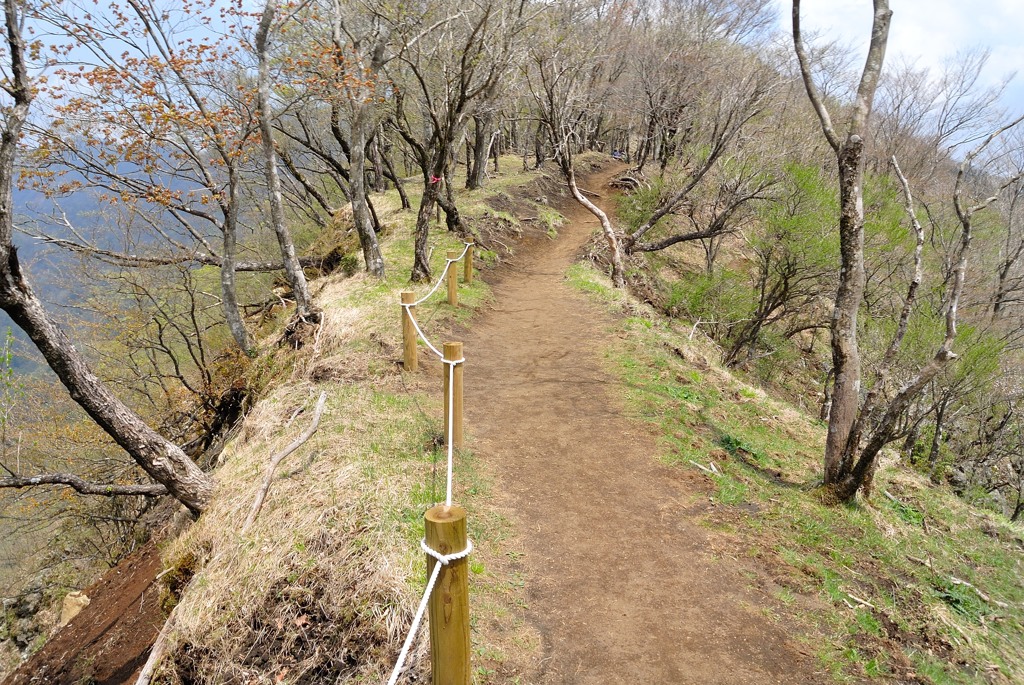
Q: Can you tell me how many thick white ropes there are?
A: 1